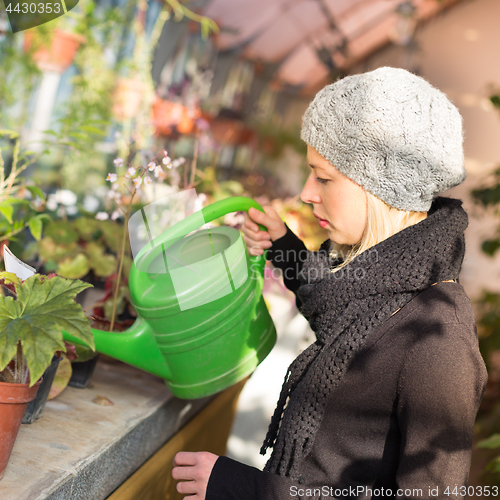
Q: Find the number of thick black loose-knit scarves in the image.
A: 1